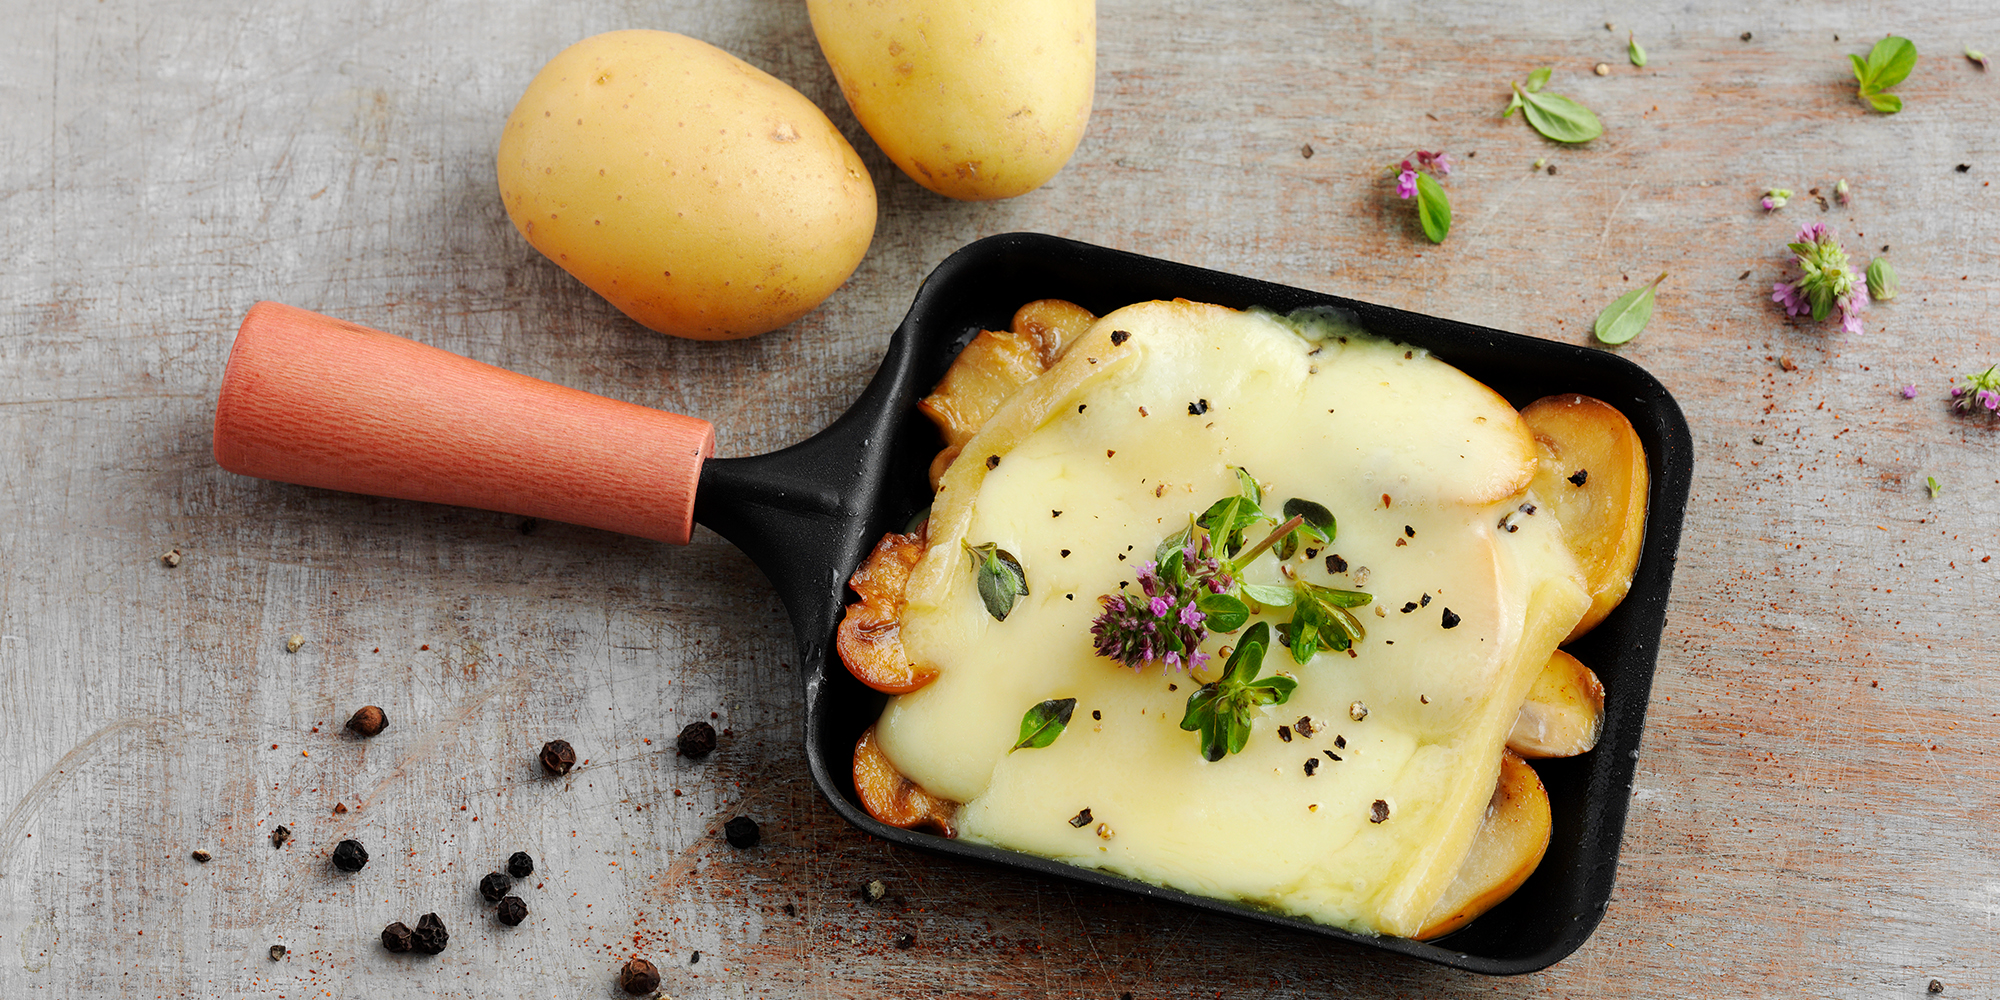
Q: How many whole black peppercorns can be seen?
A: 11